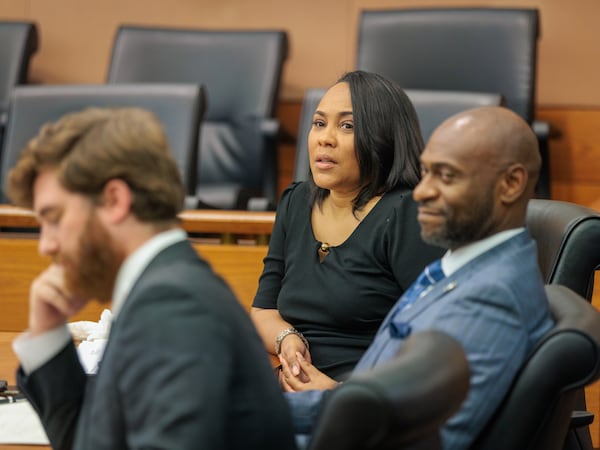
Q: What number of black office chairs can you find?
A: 8